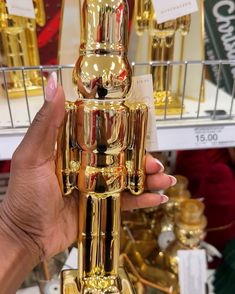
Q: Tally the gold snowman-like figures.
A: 2